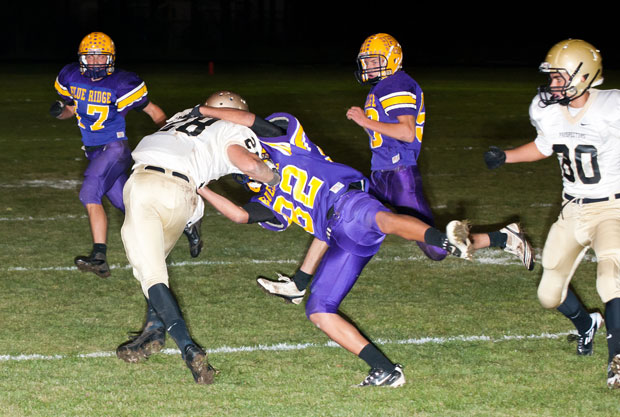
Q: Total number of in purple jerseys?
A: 3